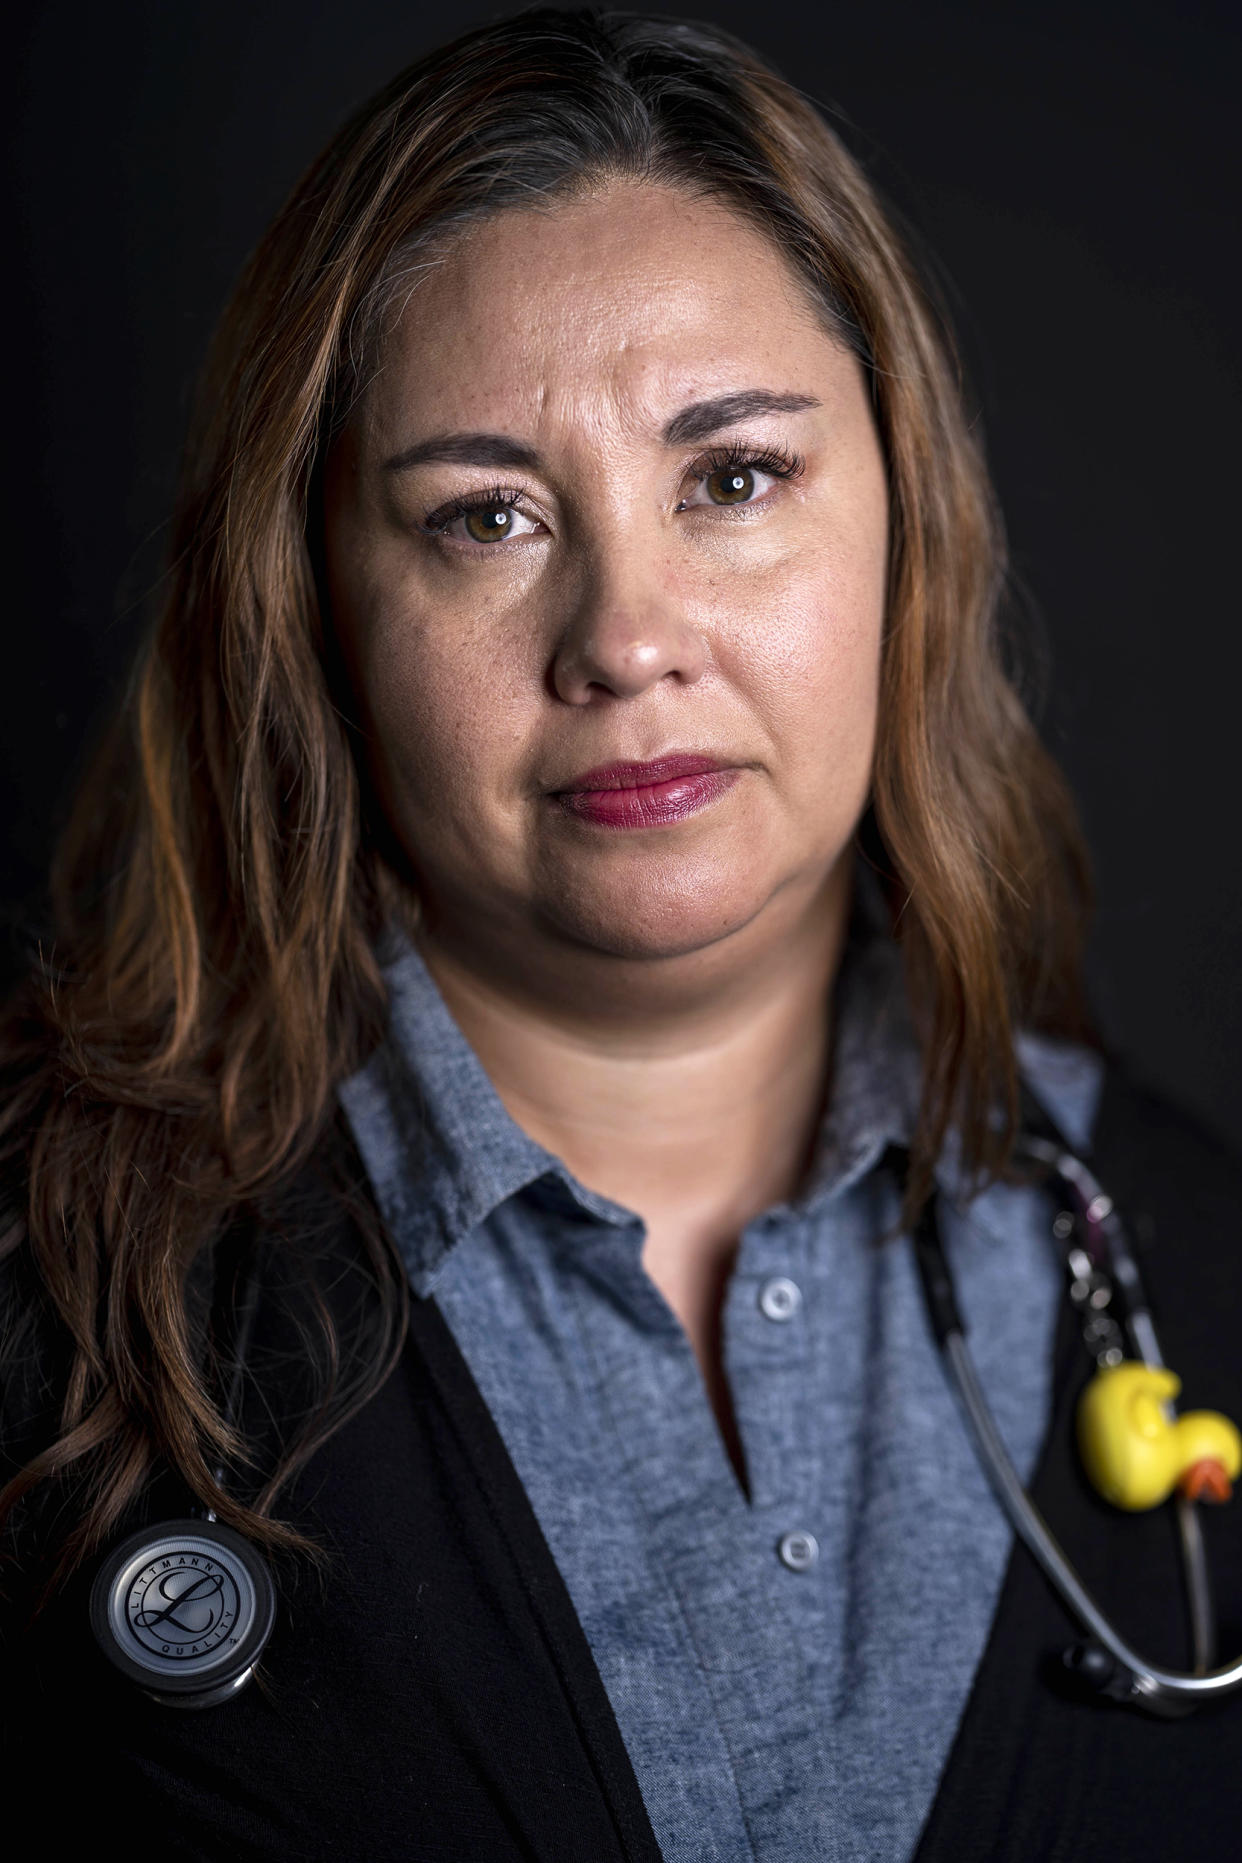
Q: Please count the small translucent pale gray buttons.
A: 2